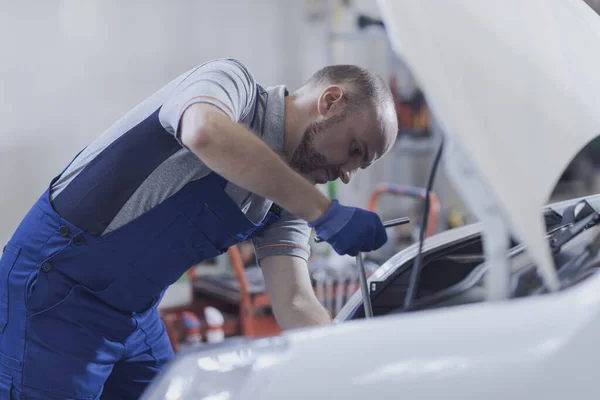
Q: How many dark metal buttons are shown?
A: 3